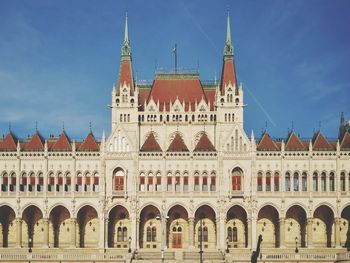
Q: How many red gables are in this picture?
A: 11